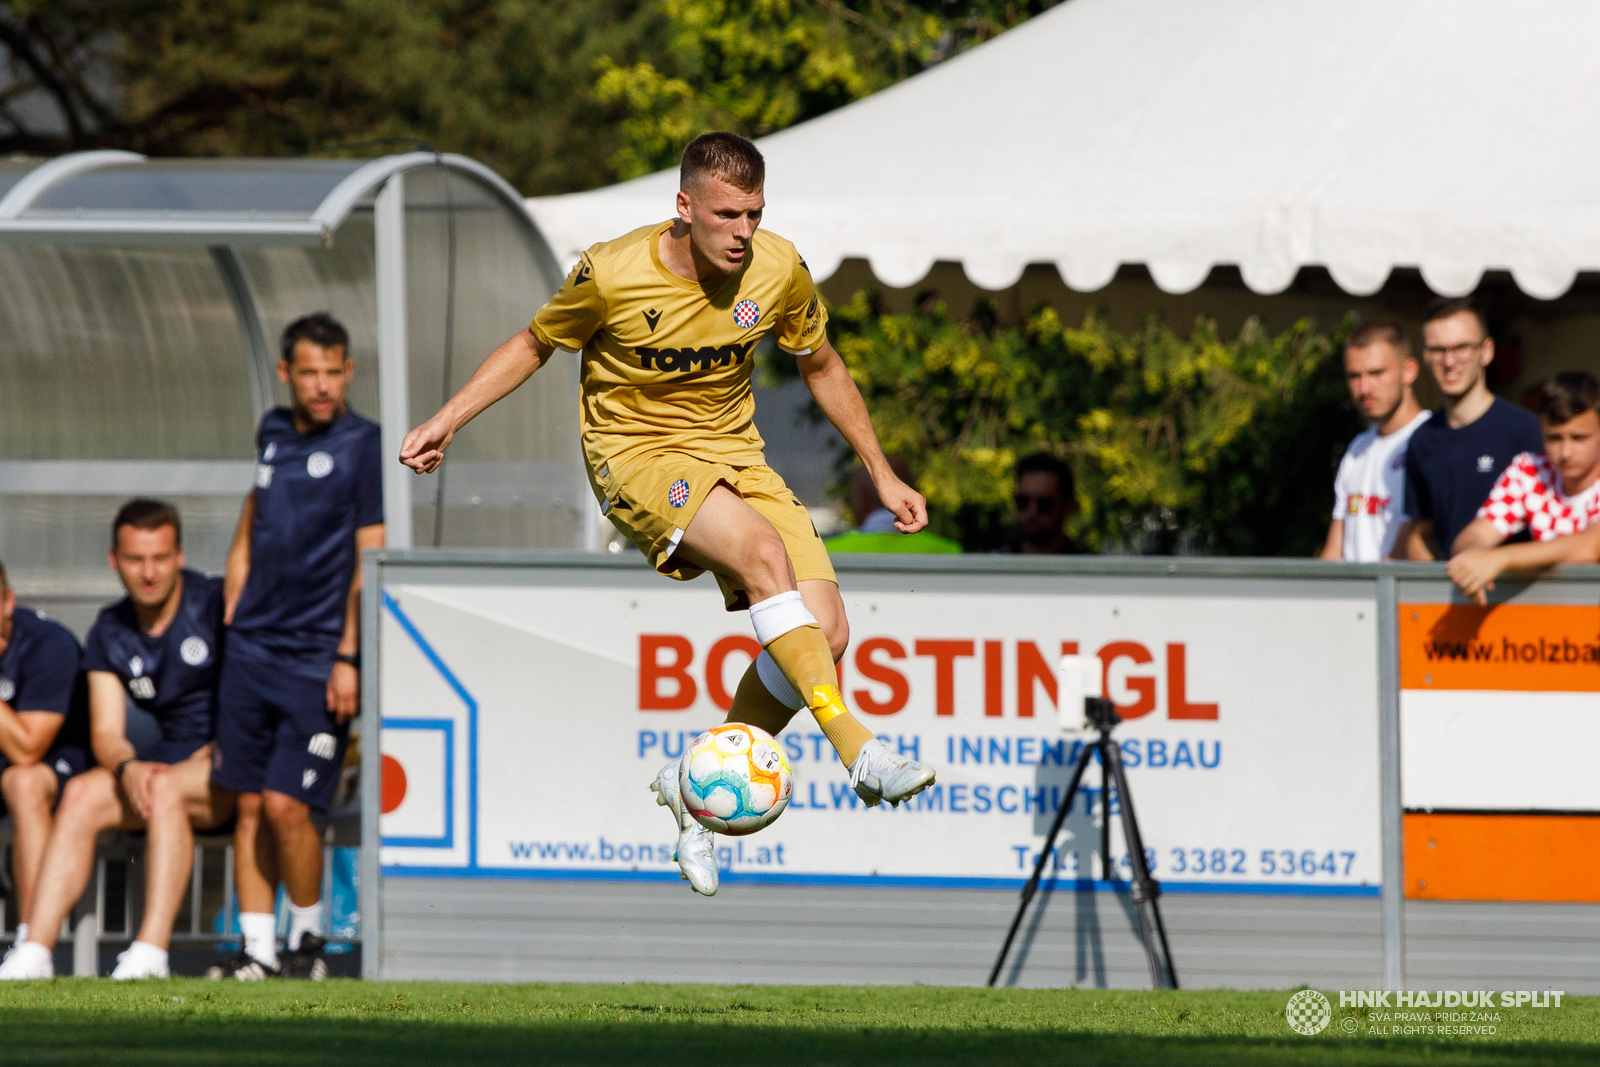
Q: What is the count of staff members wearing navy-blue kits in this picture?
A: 3